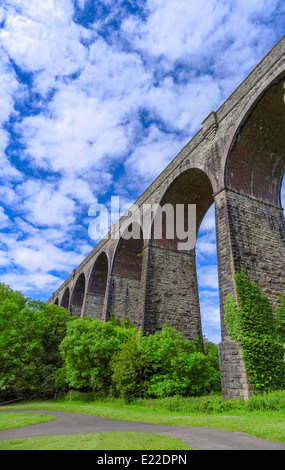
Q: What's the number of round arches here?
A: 7